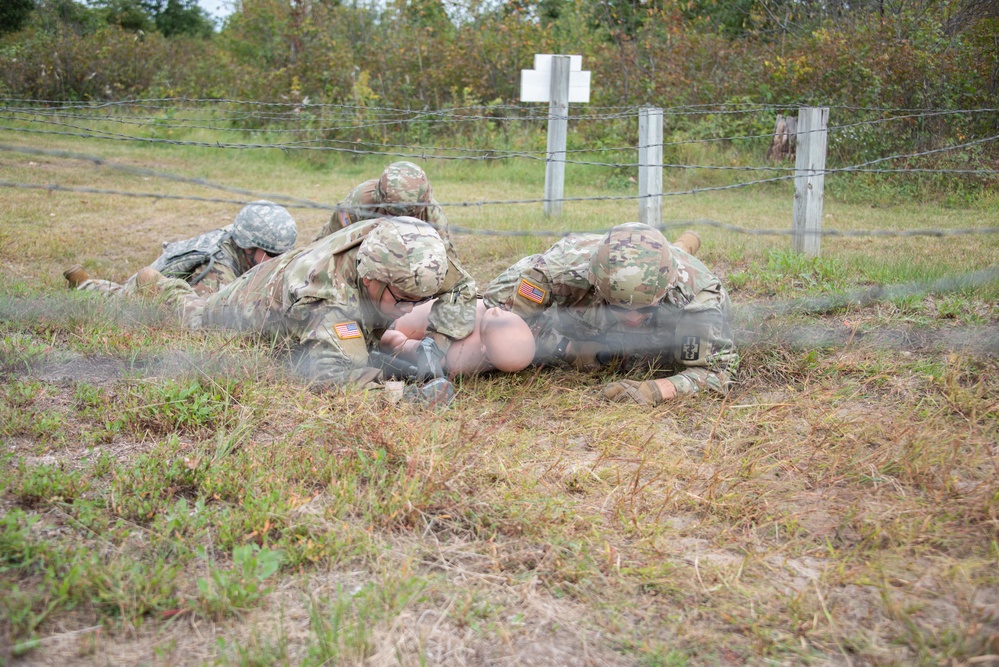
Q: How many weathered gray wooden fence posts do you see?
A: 3